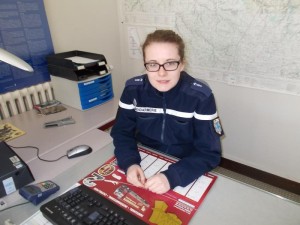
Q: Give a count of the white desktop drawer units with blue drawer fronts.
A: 1